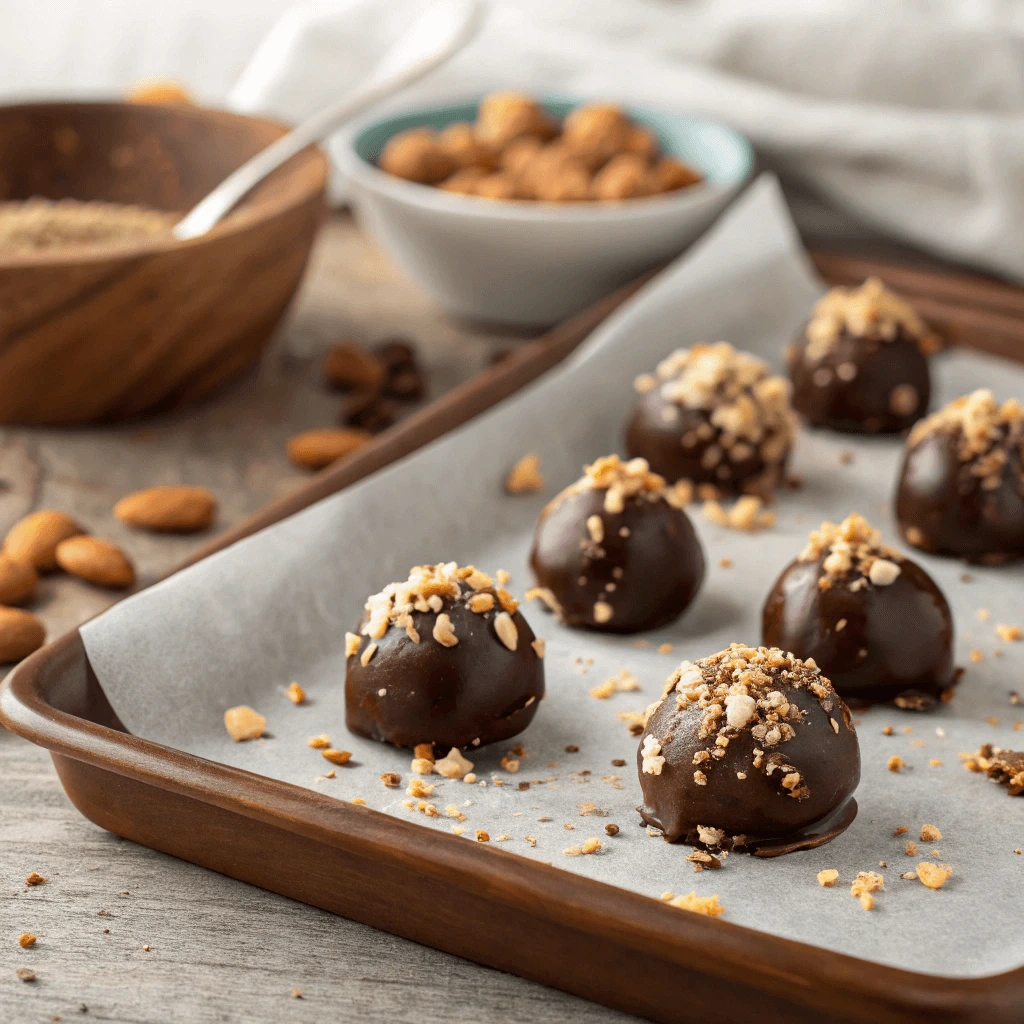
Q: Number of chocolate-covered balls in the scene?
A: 7